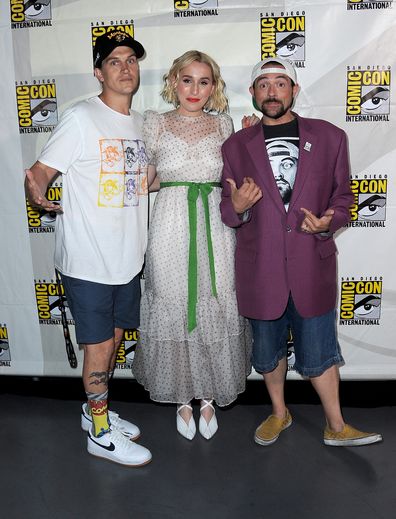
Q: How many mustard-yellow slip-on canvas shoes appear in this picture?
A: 2